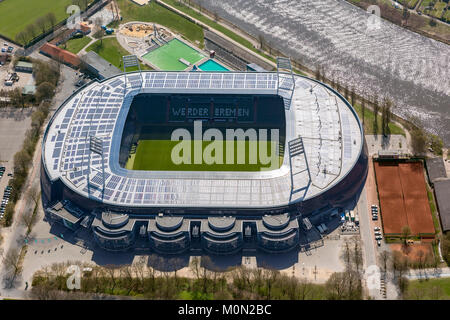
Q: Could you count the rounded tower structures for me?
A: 4